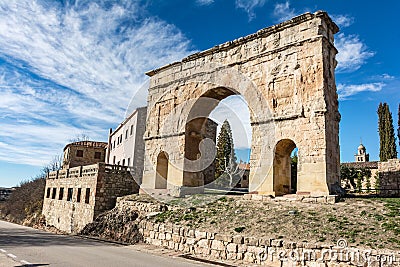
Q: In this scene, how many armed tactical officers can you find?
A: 0